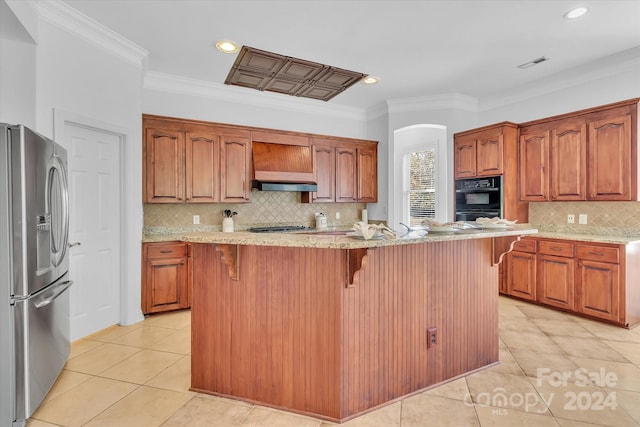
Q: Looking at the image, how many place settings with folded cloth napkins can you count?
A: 3